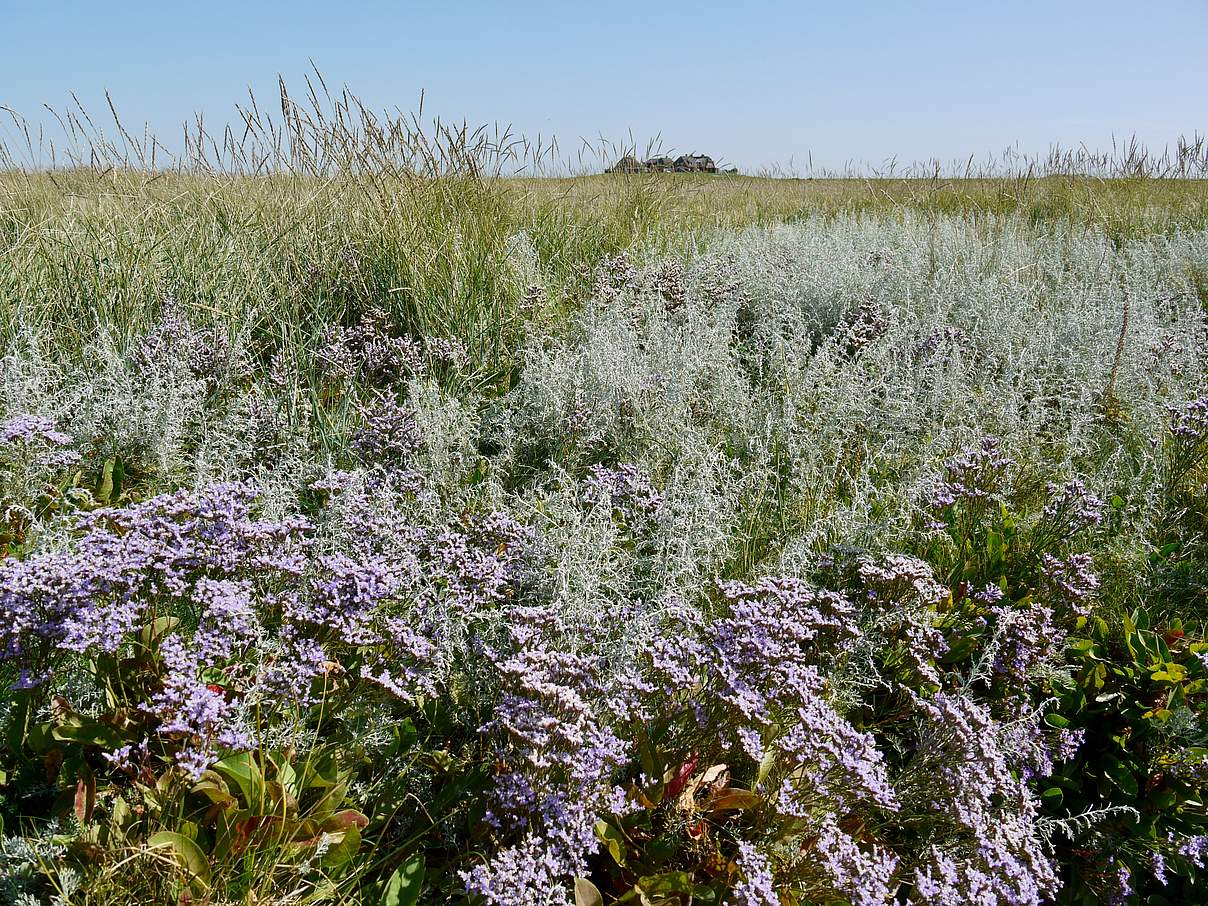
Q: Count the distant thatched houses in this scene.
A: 3